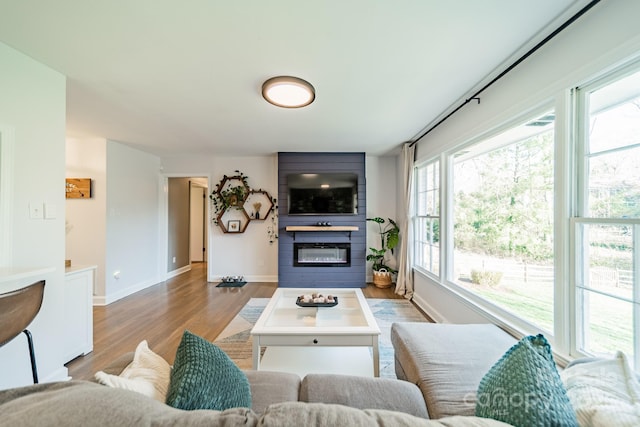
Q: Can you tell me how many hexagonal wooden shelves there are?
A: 3